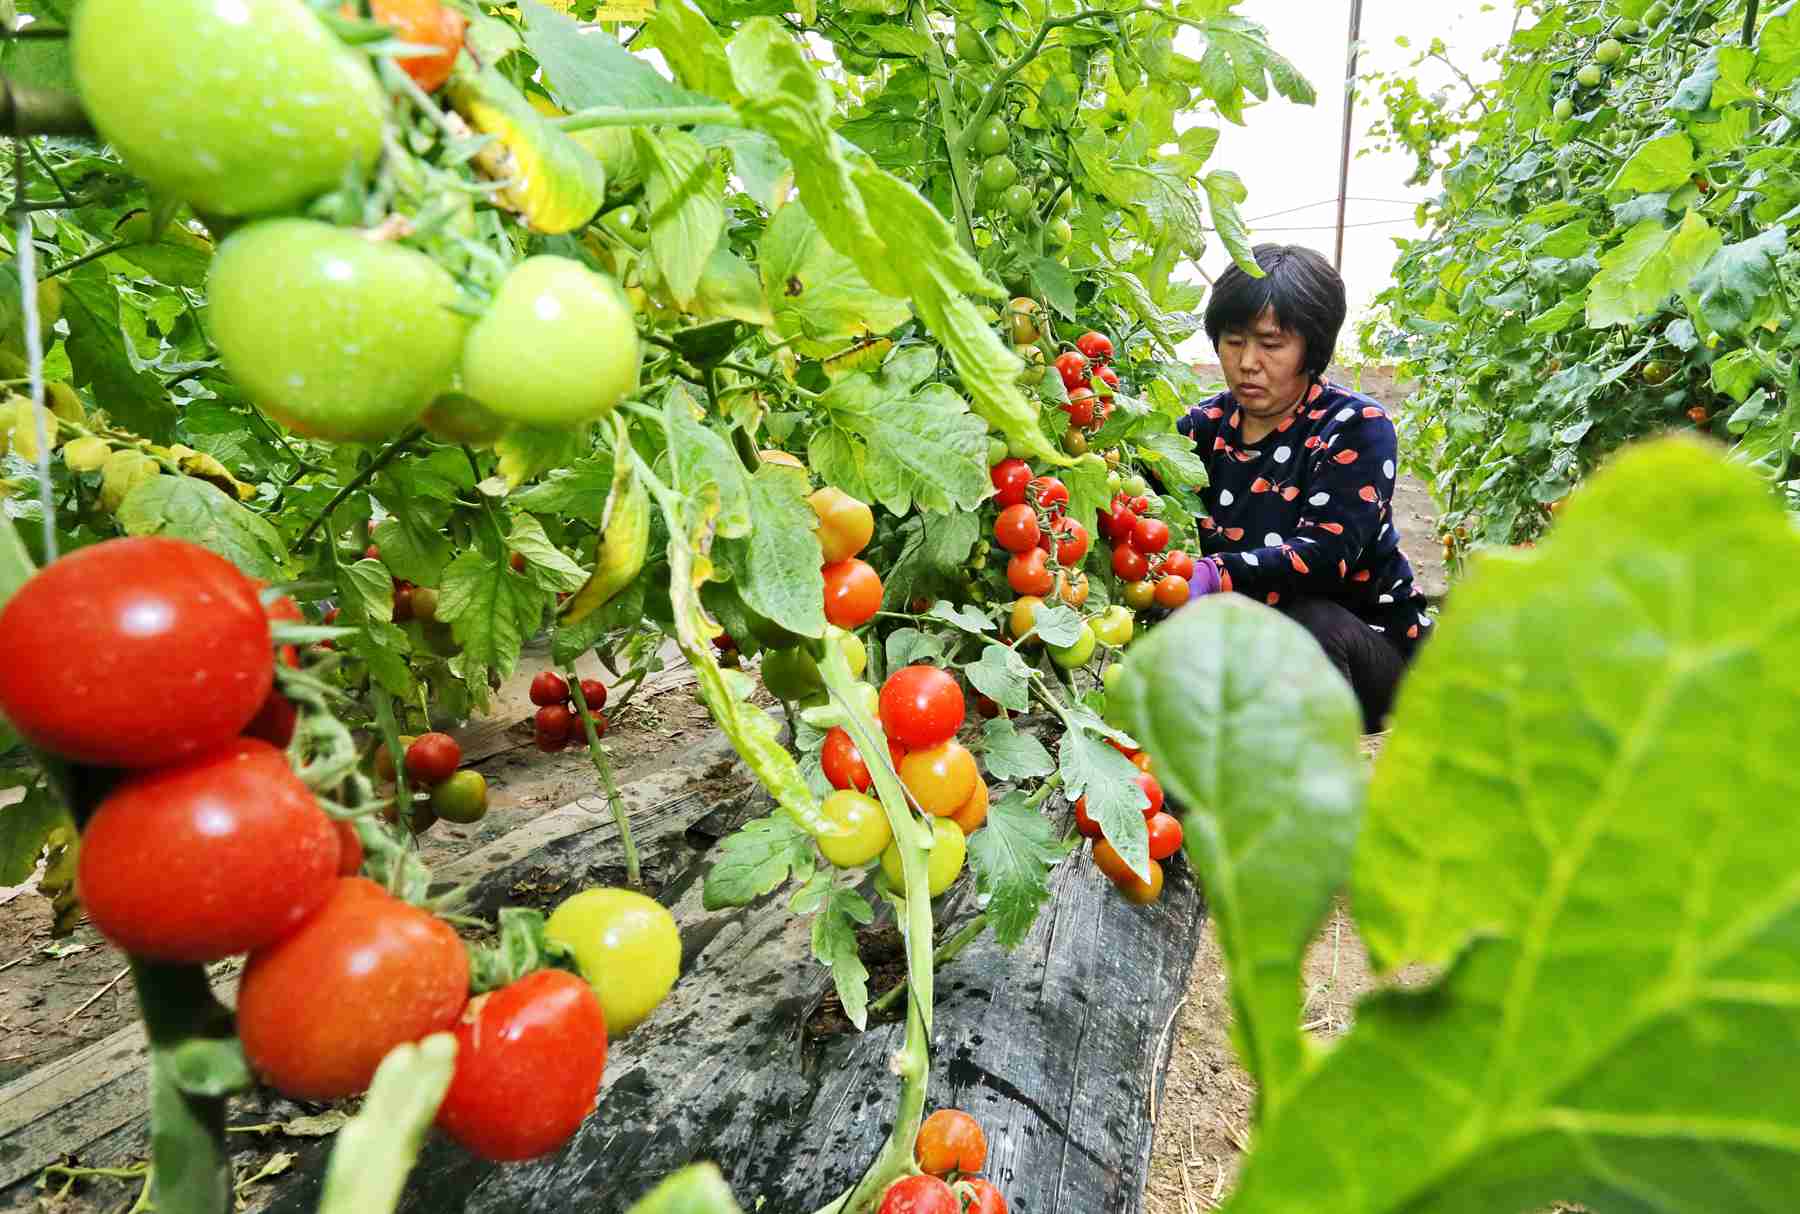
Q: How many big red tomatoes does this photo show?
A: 4